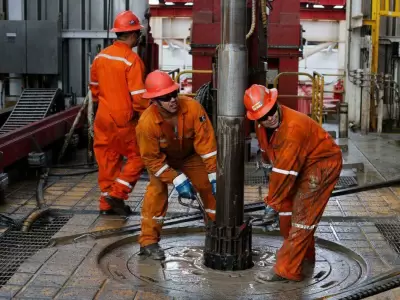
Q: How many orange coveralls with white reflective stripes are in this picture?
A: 3